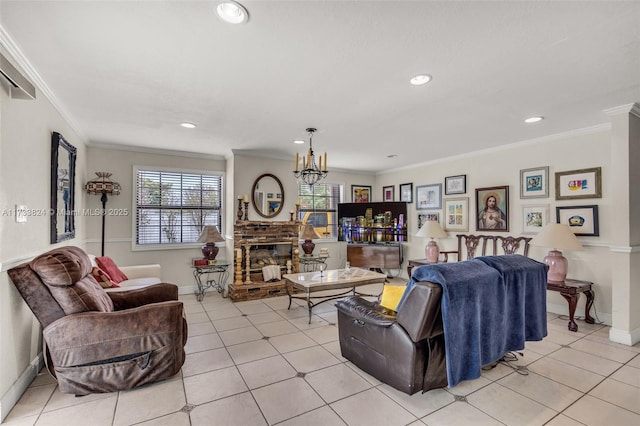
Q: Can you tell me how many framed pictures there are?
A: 12